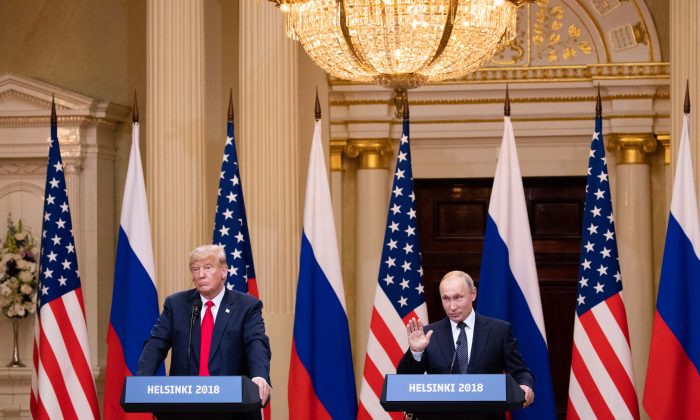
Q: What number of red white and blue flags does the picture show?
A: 8